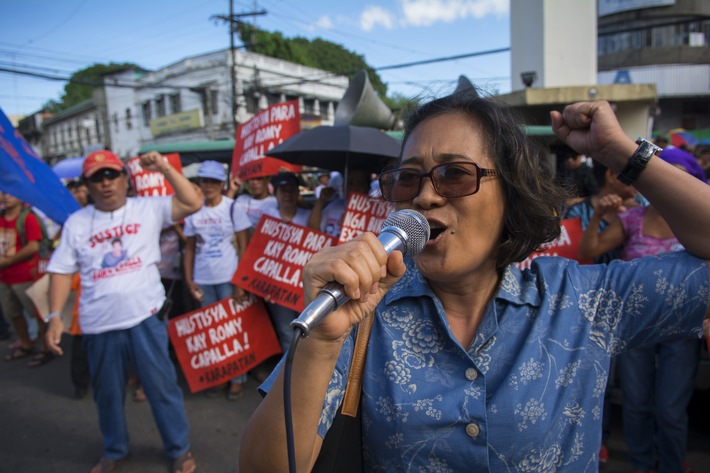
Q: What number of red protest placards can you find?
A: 6